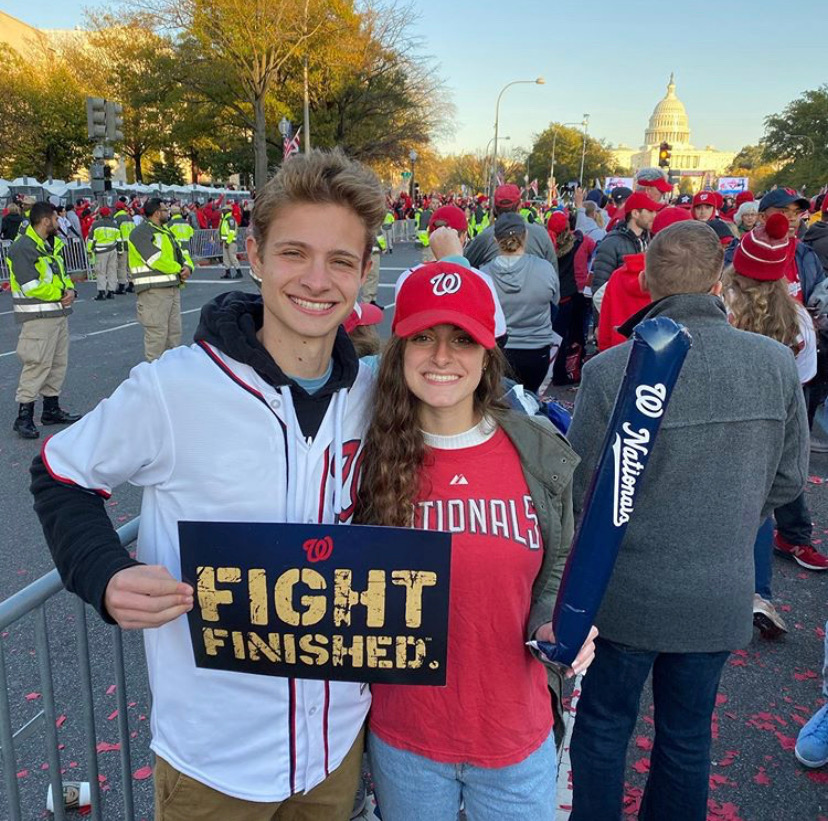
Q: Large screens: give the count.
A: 2